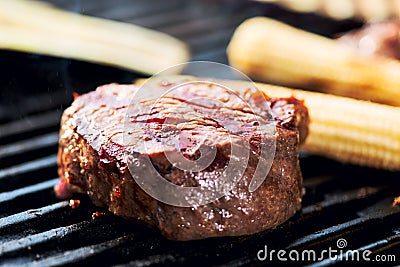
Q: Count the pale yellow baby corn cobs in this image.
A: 2